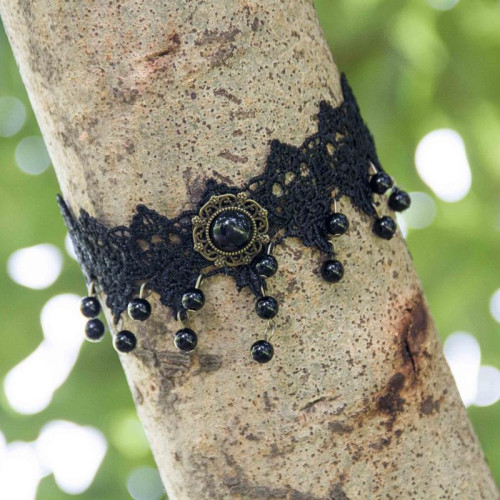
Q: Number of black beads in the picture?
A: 14